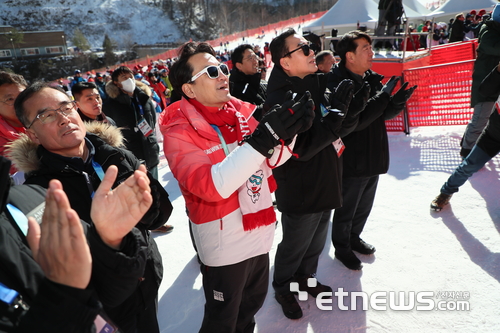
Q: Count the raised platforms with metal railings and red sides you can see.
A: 1